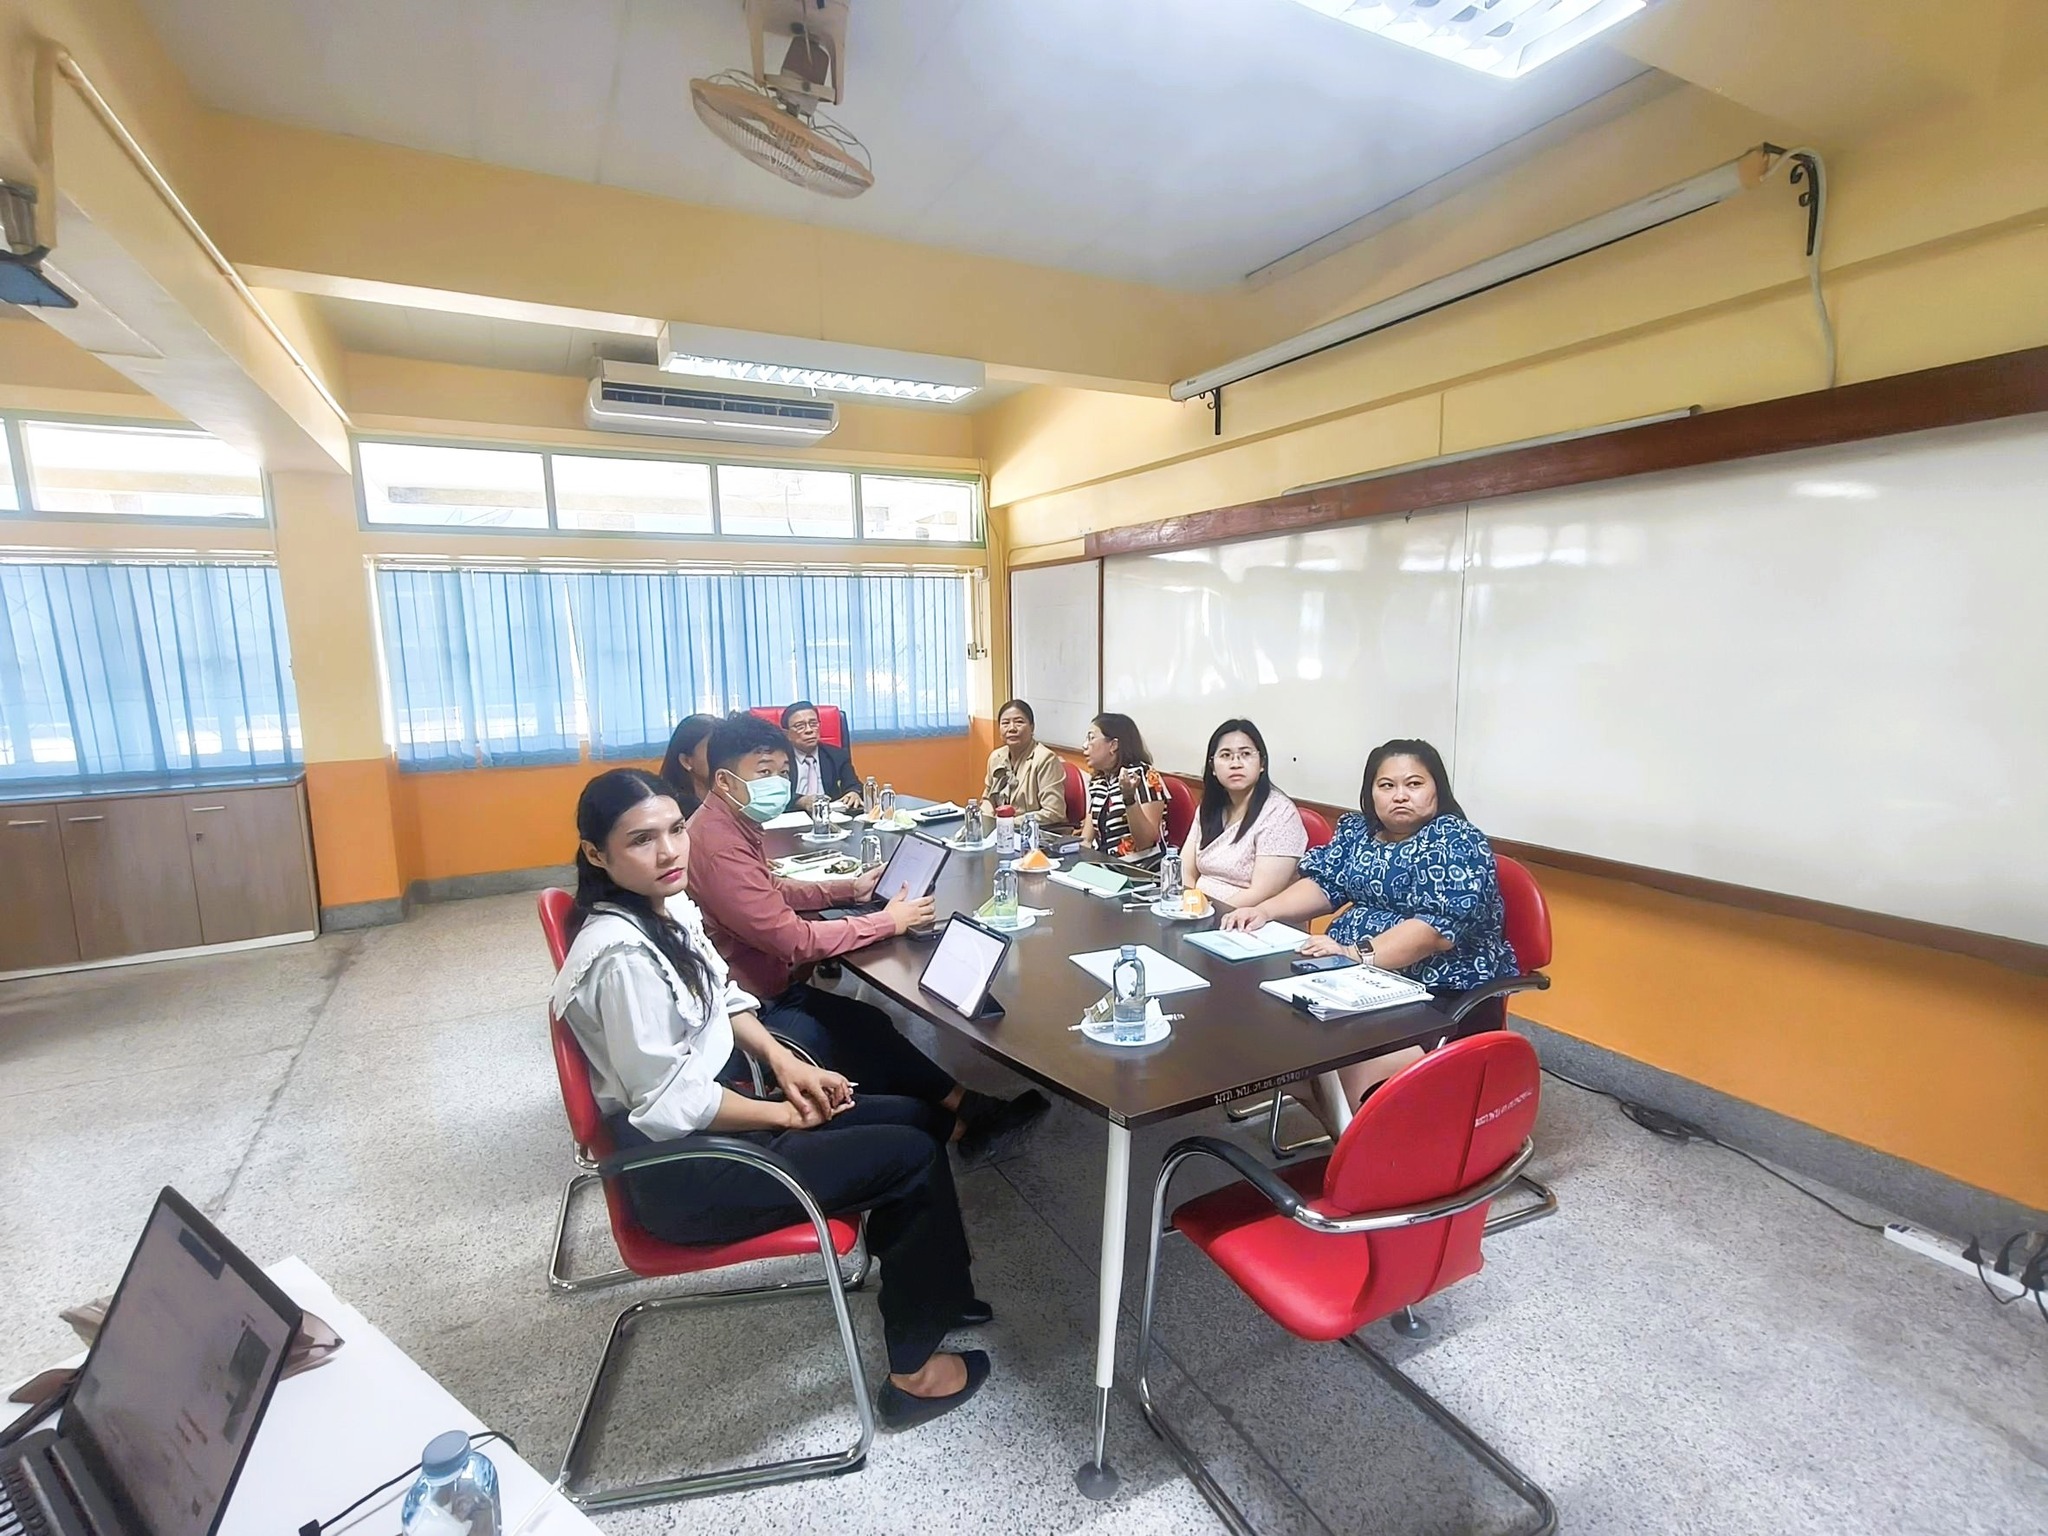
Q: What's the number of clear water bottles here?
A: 10